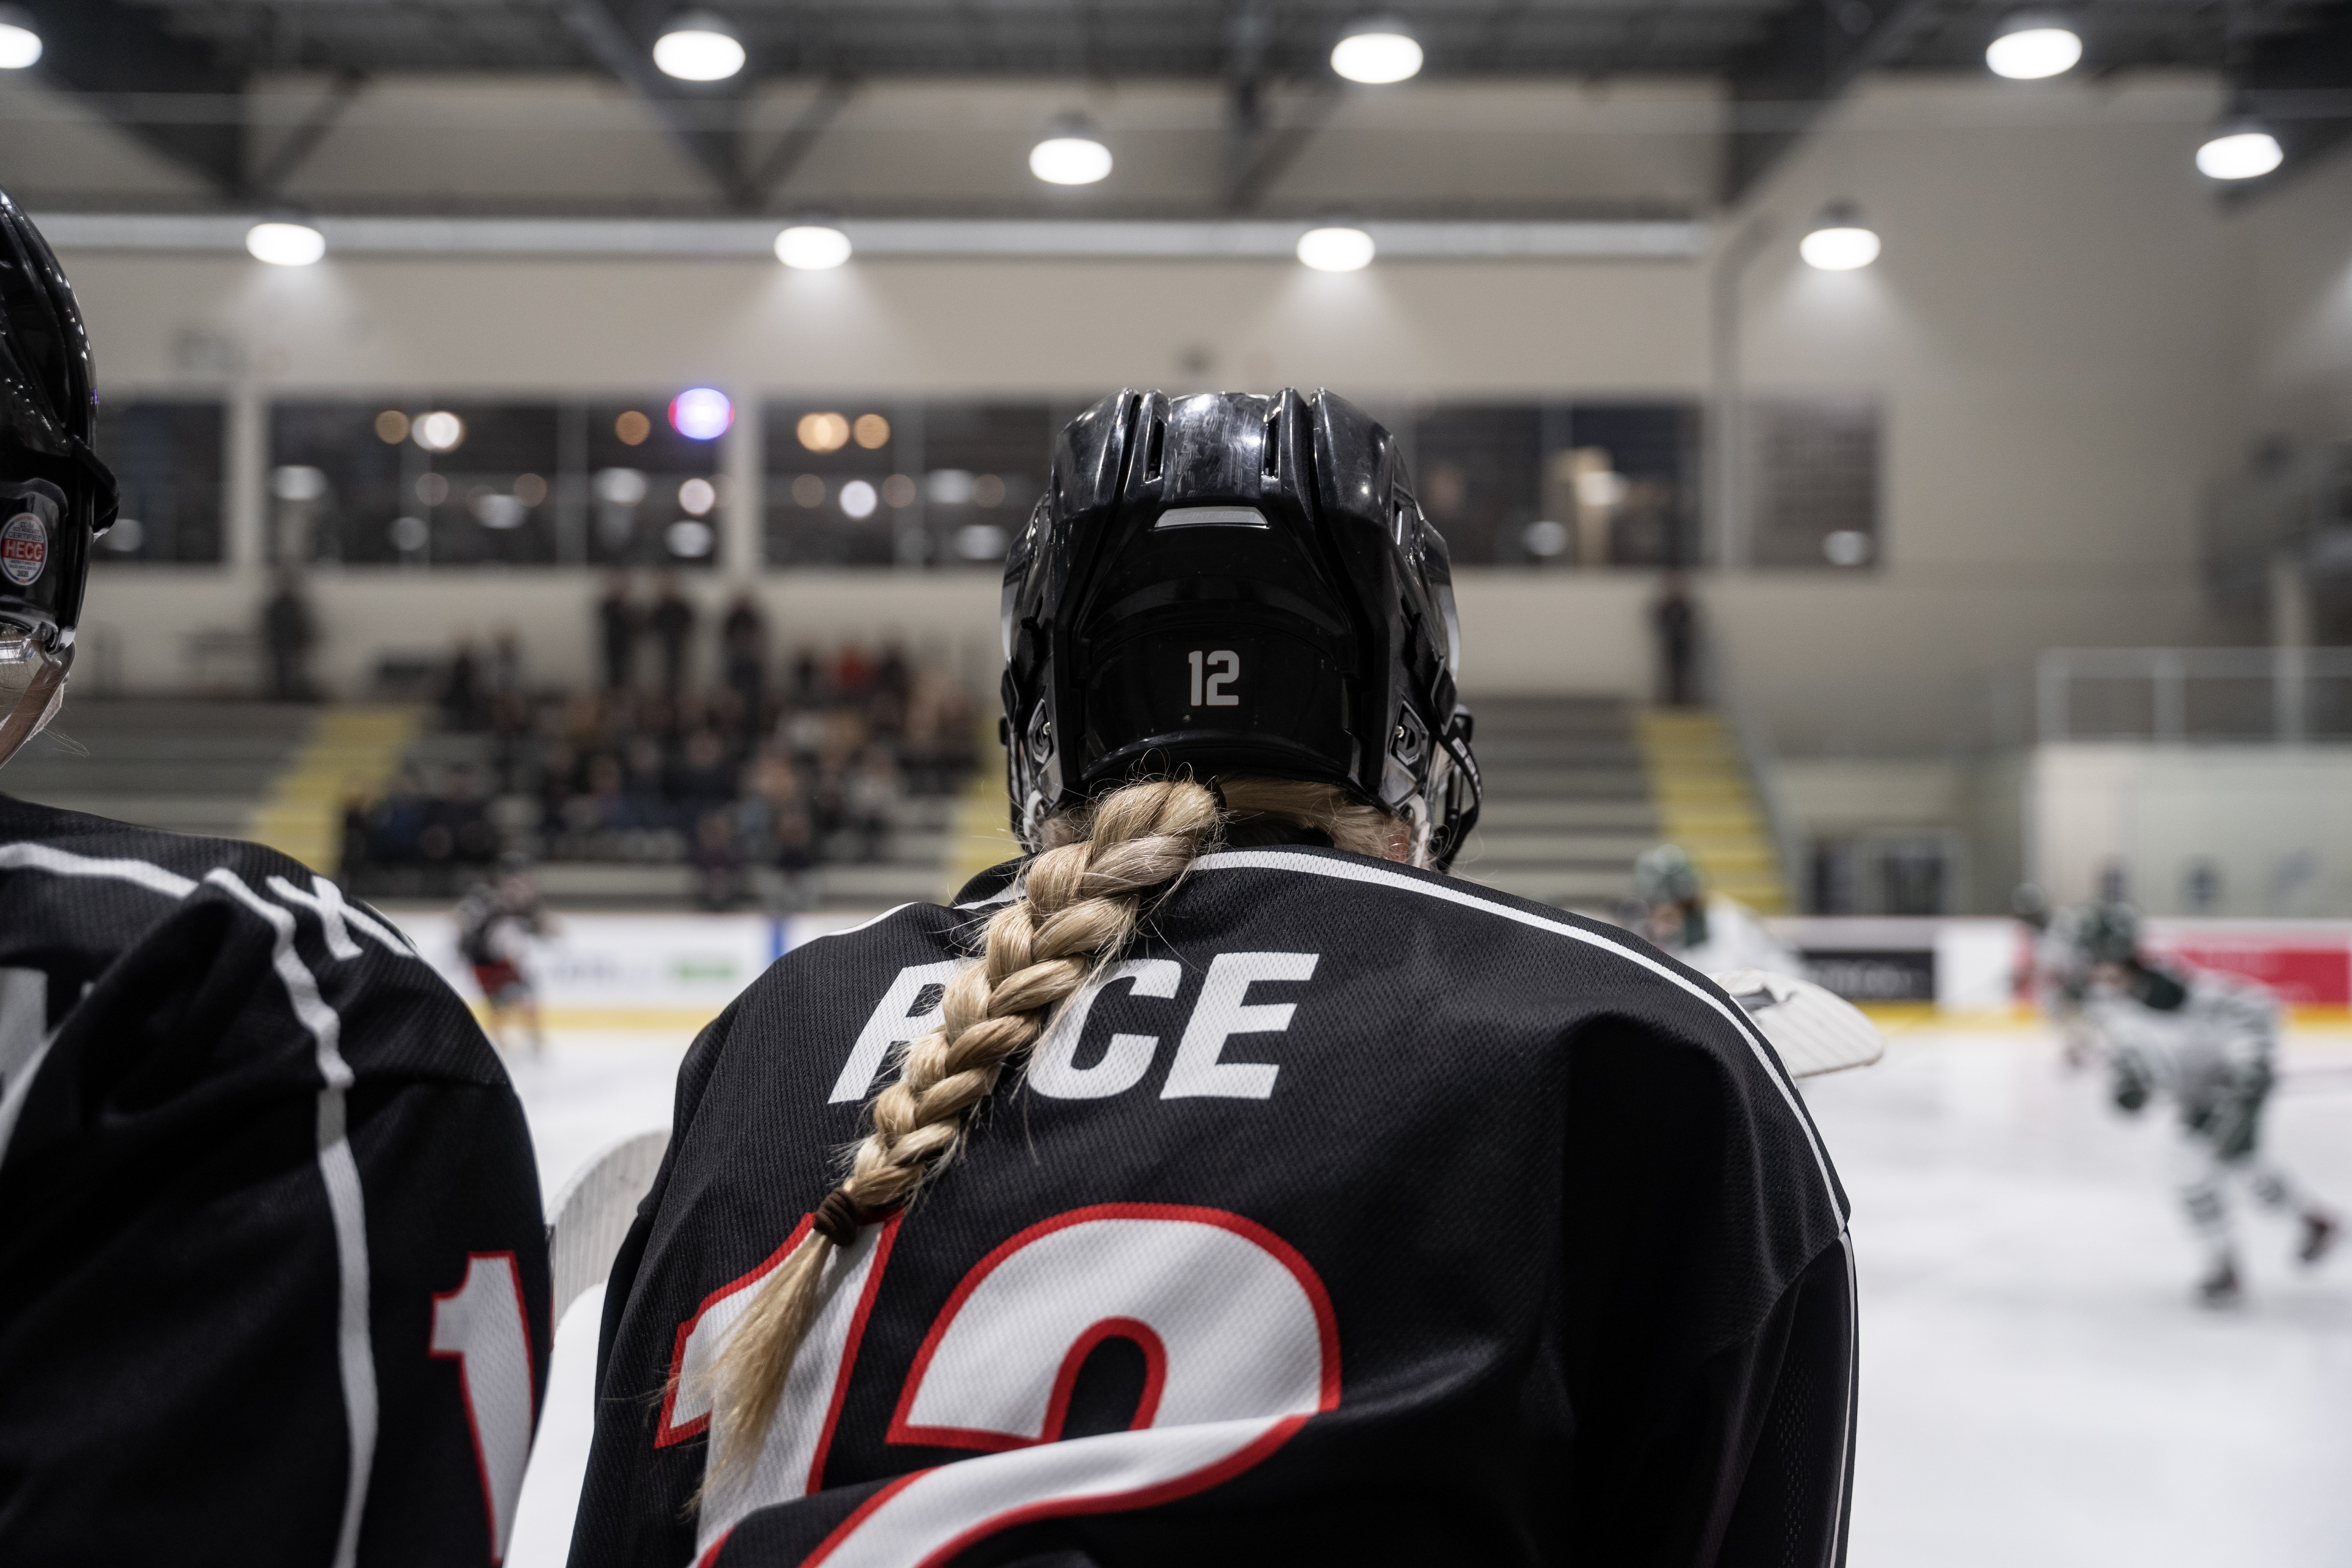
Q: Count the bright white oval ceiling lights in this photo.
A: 10